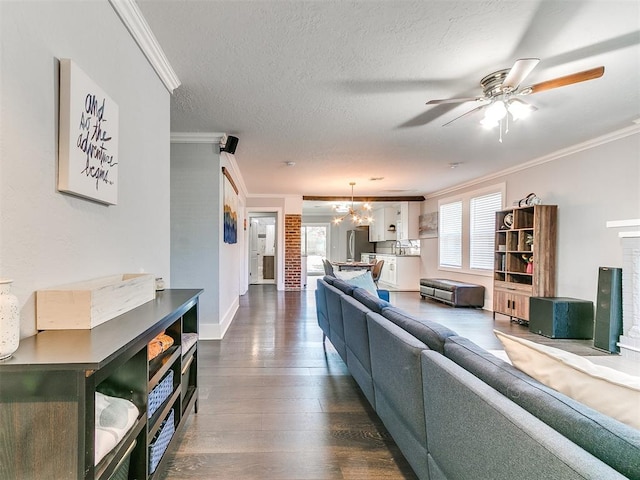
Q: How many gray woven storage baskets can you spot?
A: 2